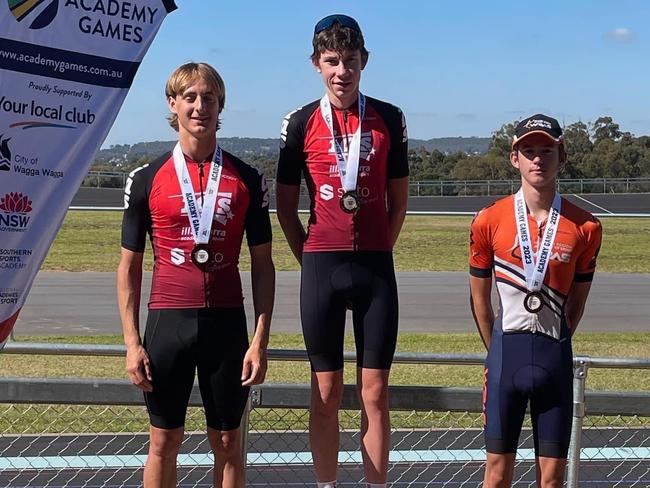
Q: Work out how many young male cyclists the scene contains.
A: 3